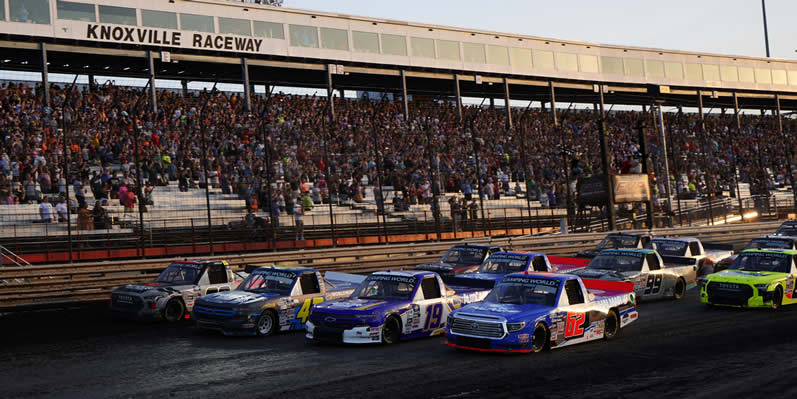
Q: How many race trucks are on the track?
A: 12